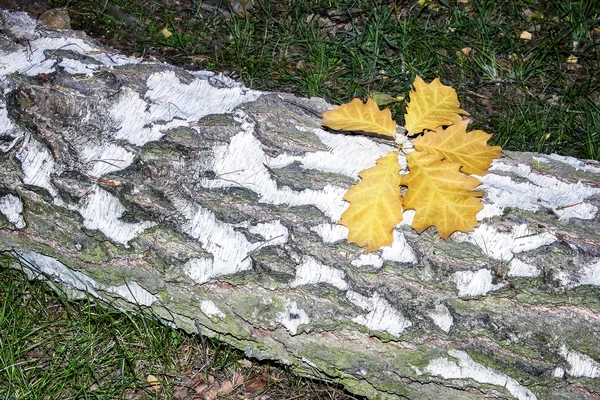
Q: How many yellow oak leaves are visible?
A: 5